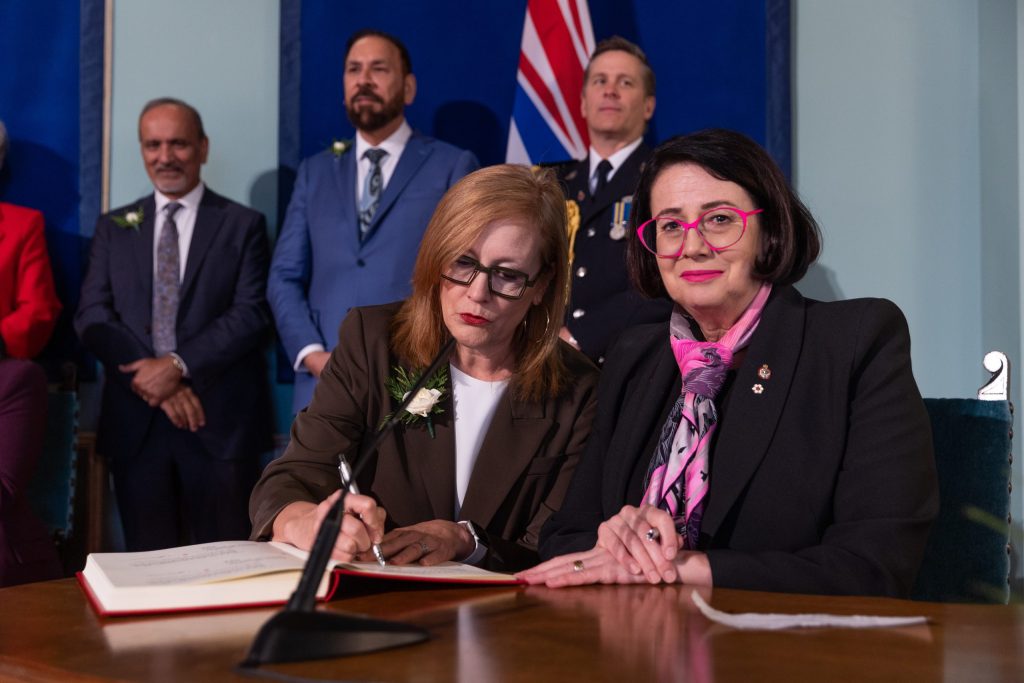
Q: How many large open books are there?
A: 1